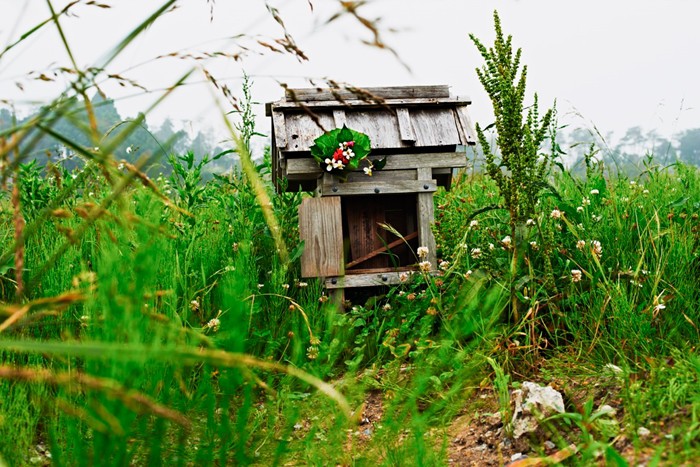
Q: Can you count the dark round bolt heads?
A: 5